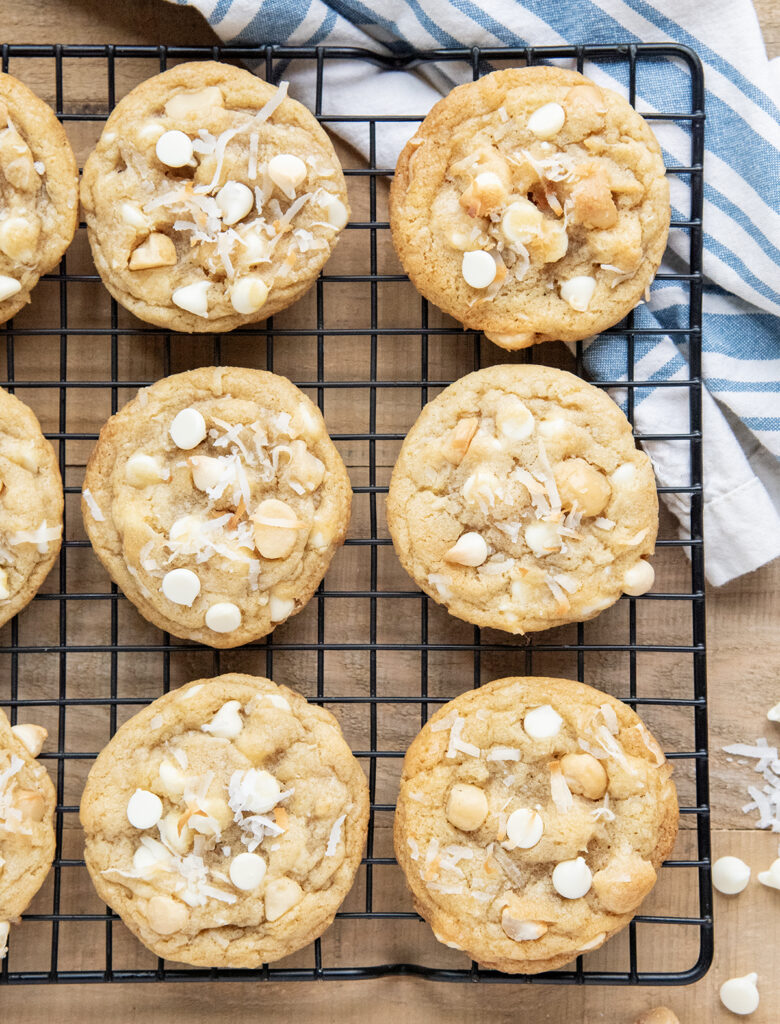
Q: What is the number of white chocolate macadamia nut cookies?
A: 9